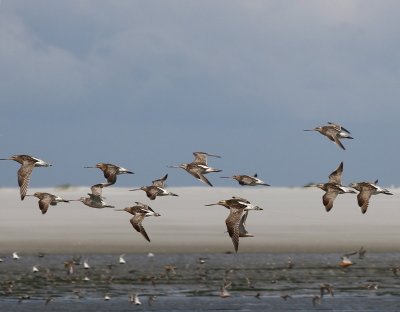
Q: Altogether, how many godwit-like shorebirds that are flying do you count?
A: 13